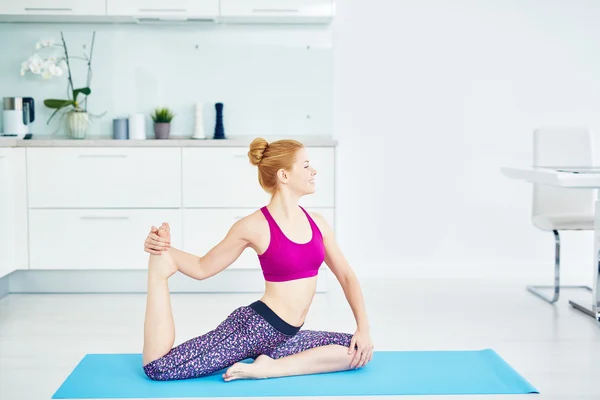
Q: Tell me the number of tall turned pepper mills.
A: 2